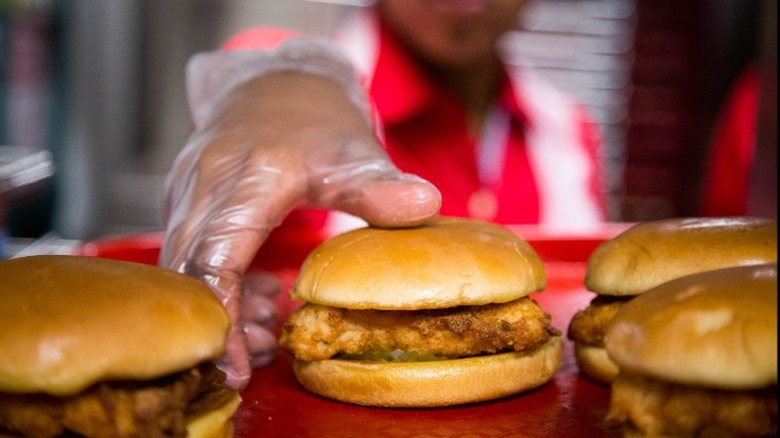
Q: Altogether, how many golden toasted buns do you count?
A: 4